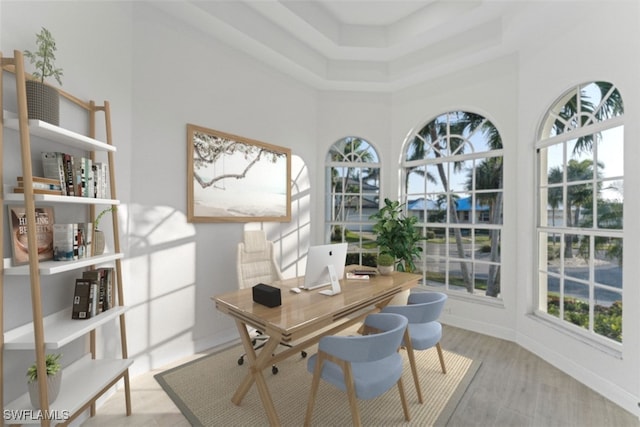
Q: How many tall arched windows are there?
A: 3